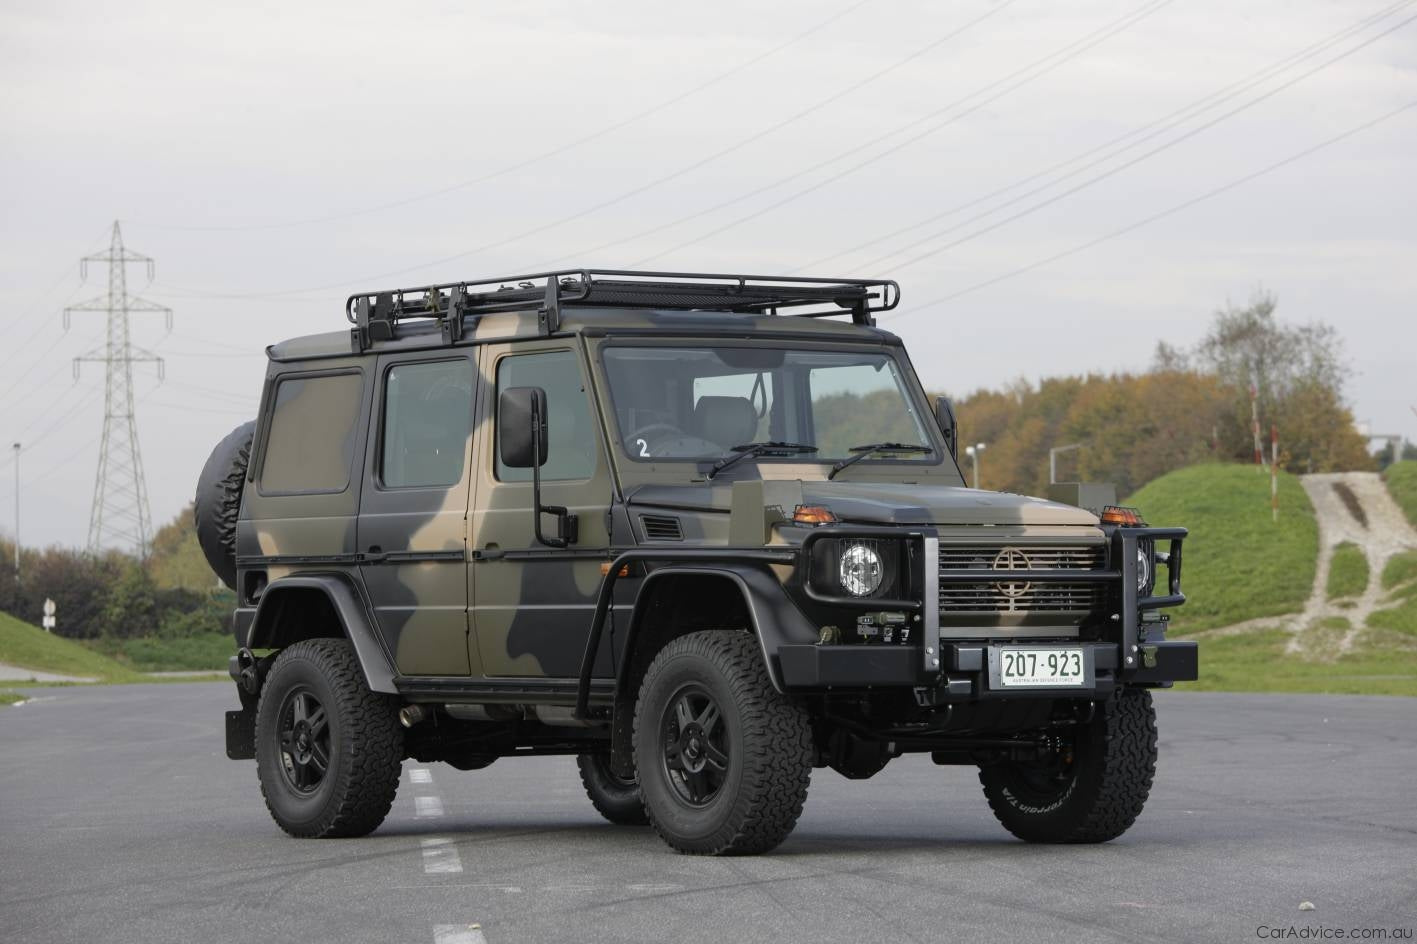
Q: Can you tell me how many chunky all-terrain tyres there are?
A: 4